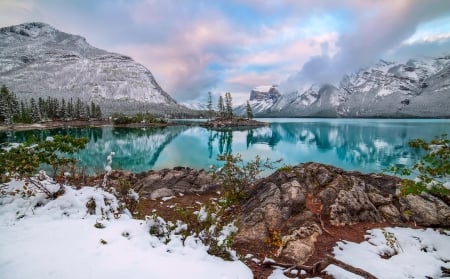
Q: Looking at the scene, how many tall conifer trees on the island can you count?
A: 5